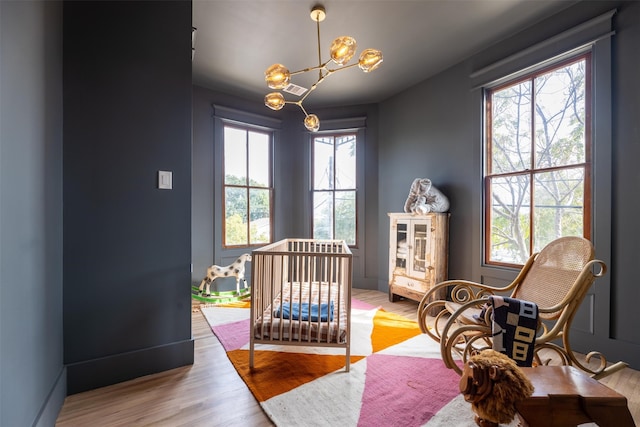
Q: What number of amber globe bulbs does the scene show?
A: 5